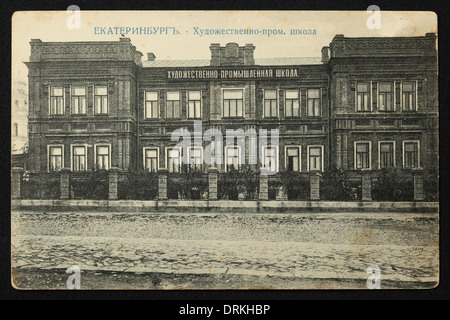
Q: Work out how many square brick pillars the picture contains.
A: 9